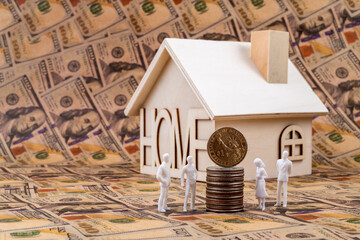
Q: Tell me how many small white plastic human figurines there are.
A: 4